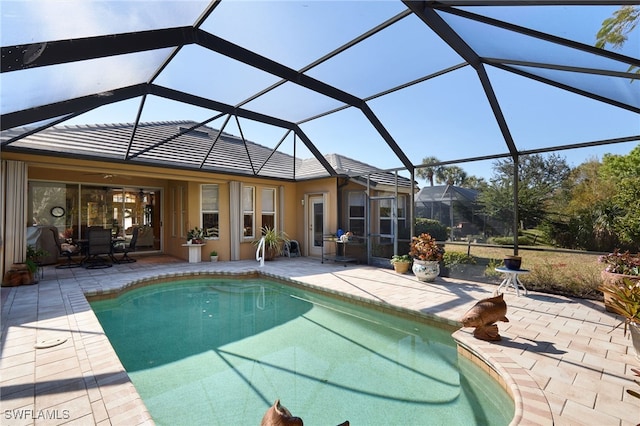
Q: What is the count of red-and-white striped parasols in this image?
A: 0